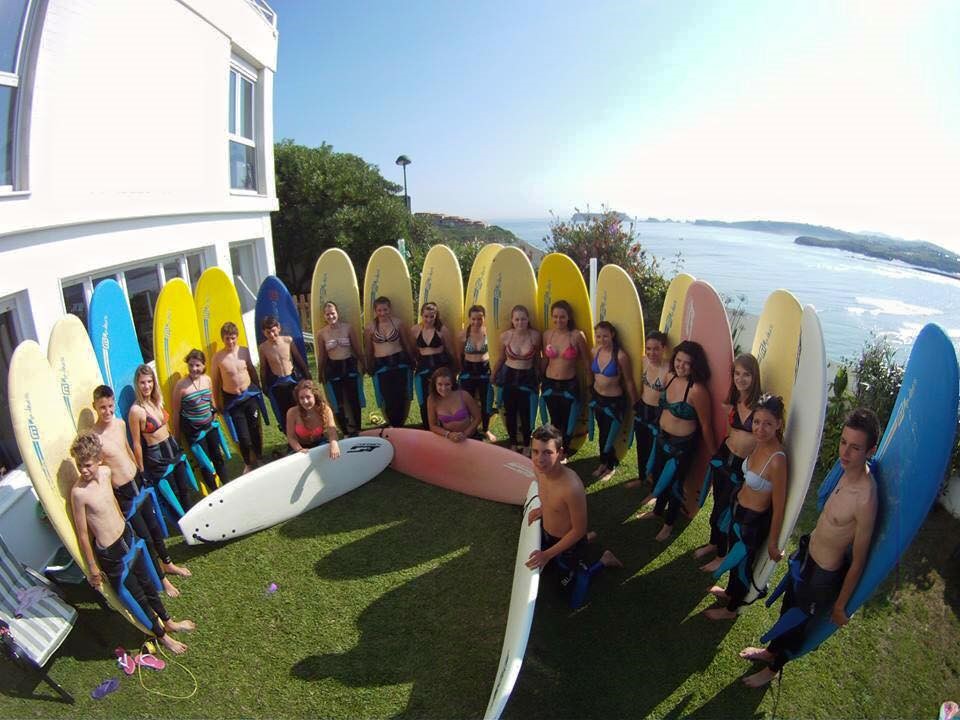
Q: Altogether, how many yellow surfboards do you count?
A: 13